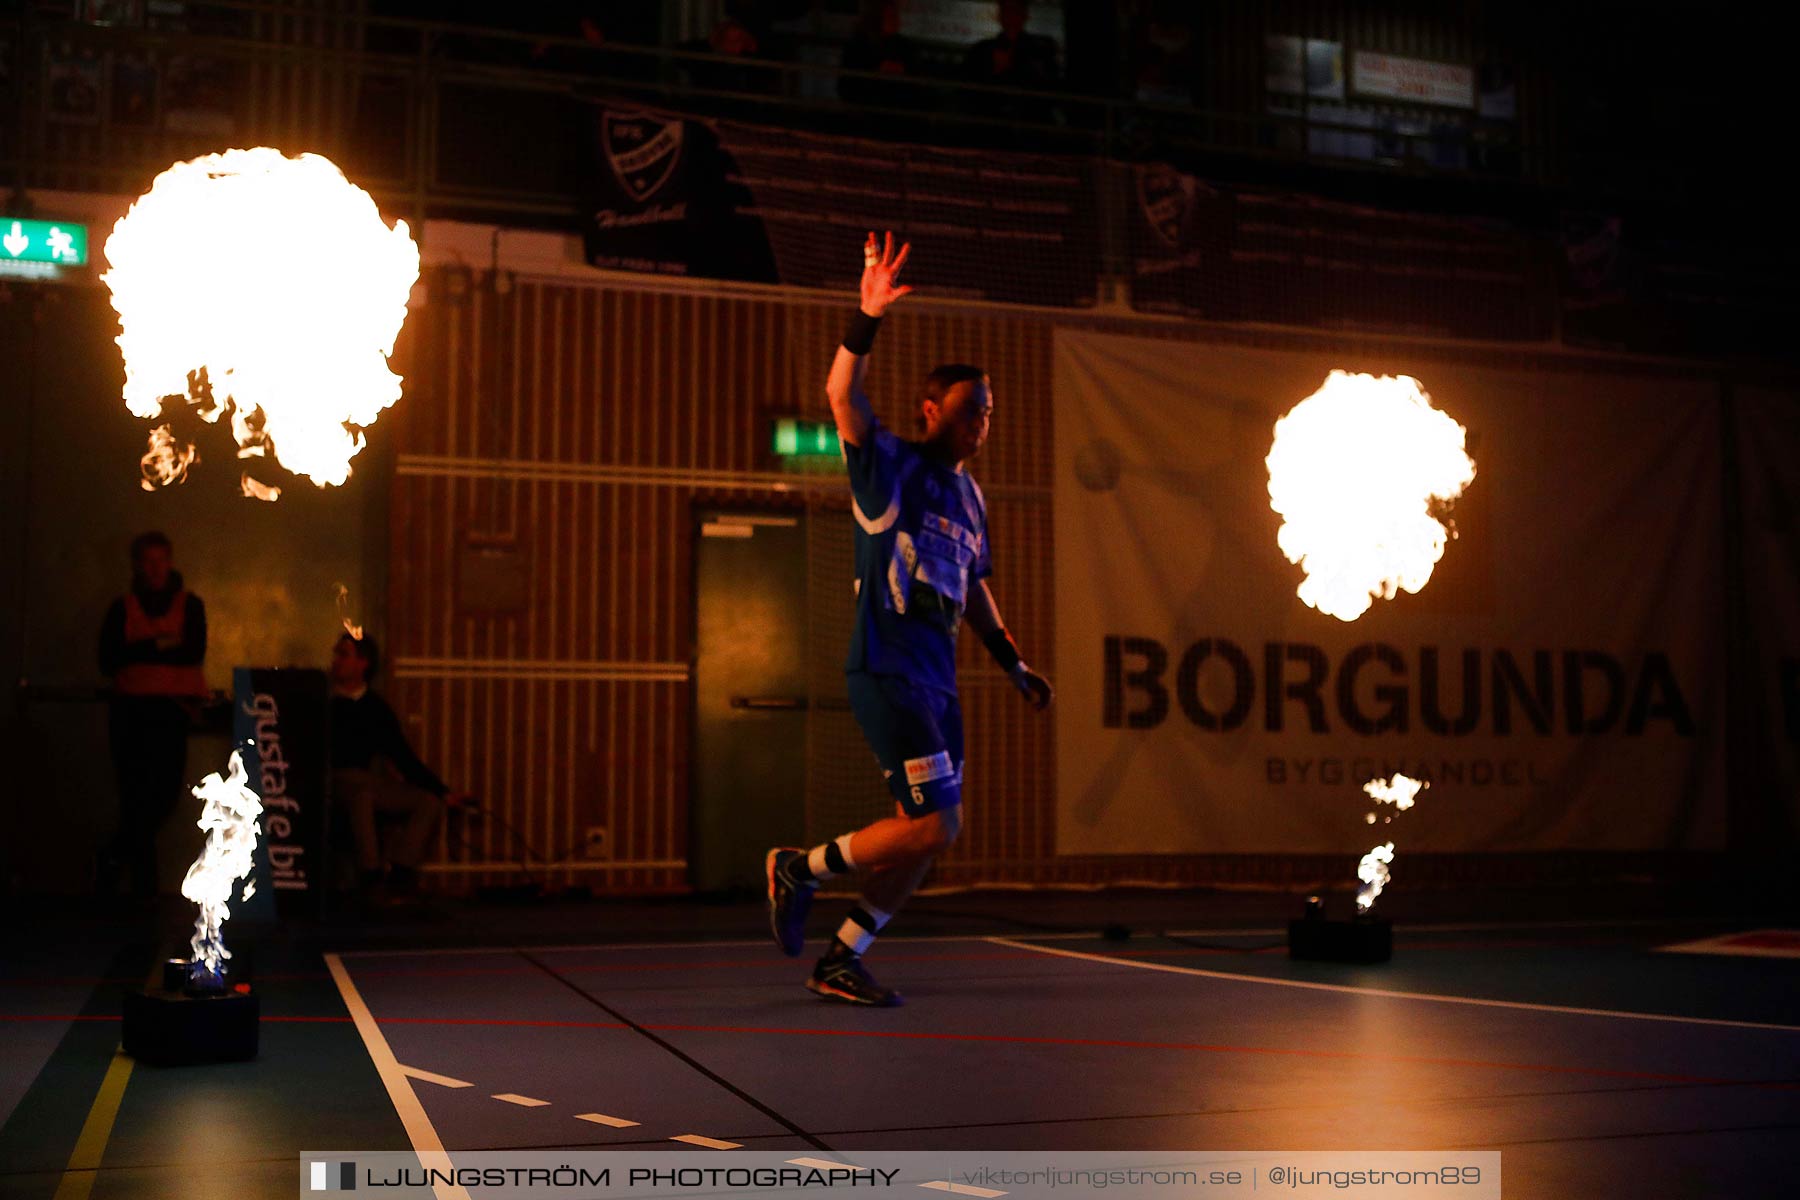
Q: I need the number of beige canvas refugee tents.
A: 0